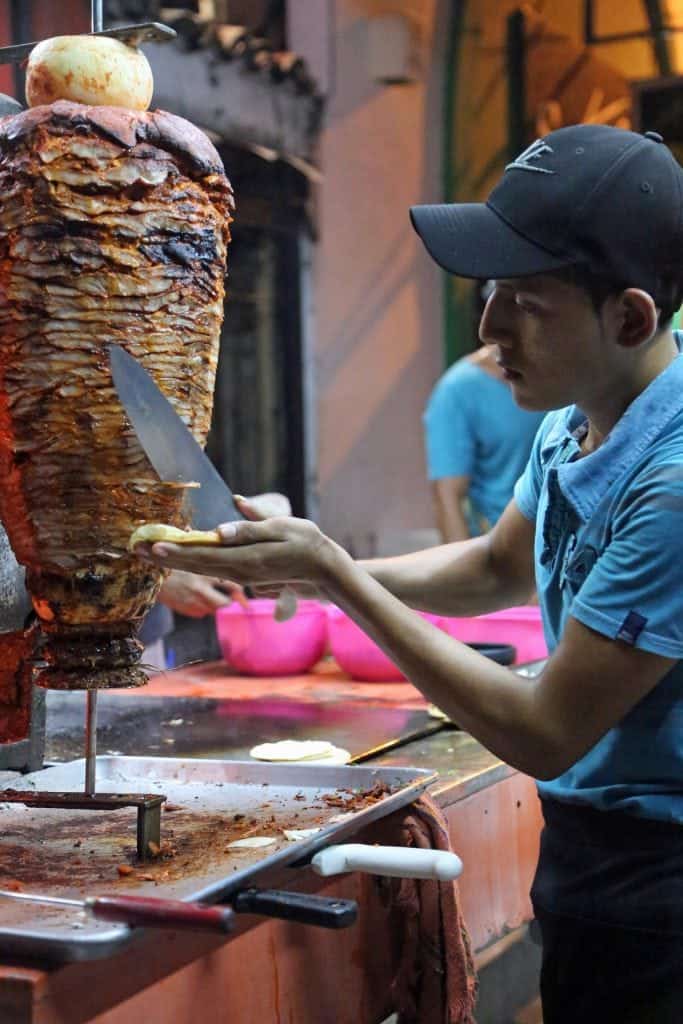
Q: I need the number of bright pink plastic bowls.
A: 3